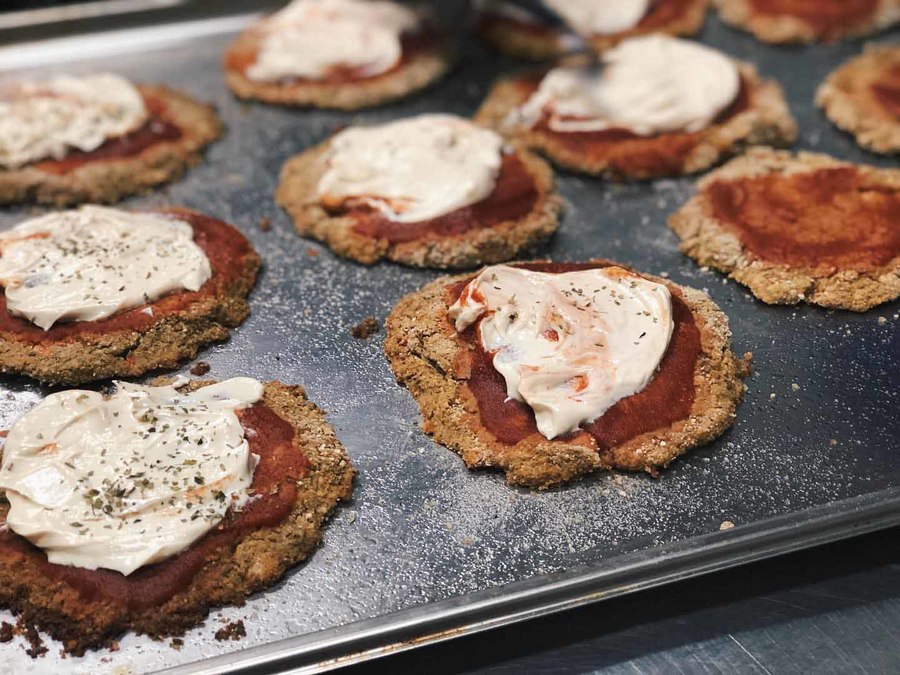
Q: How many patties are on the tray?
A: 11